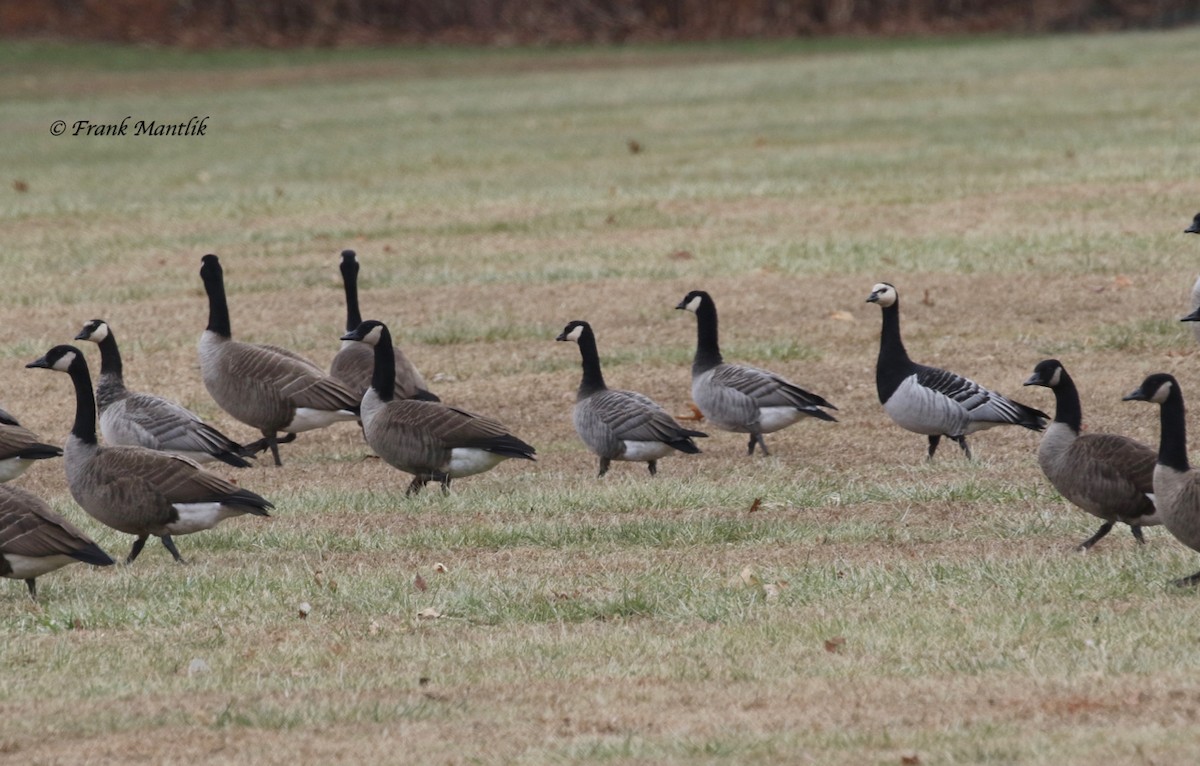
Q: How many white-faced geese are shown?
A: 1